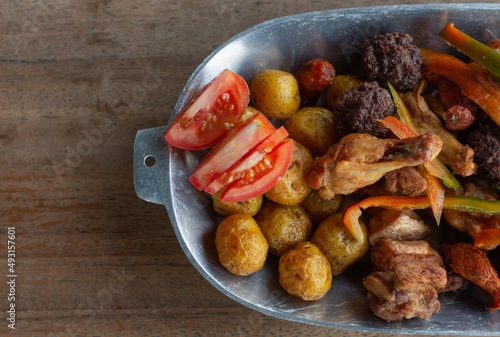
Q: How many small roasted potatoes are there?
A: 11